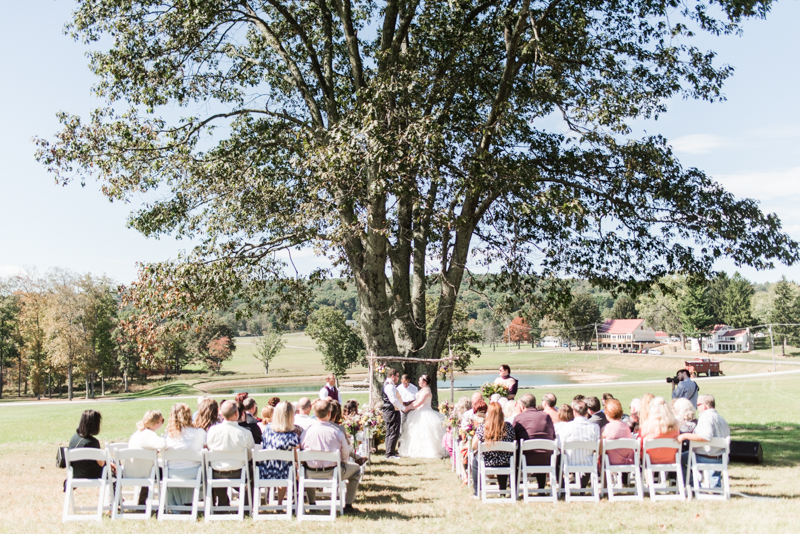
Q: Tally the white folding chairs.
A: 12